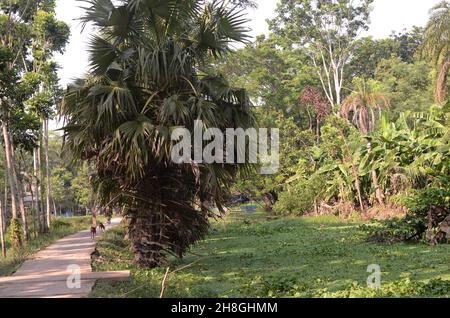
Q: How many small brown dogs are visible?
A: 2